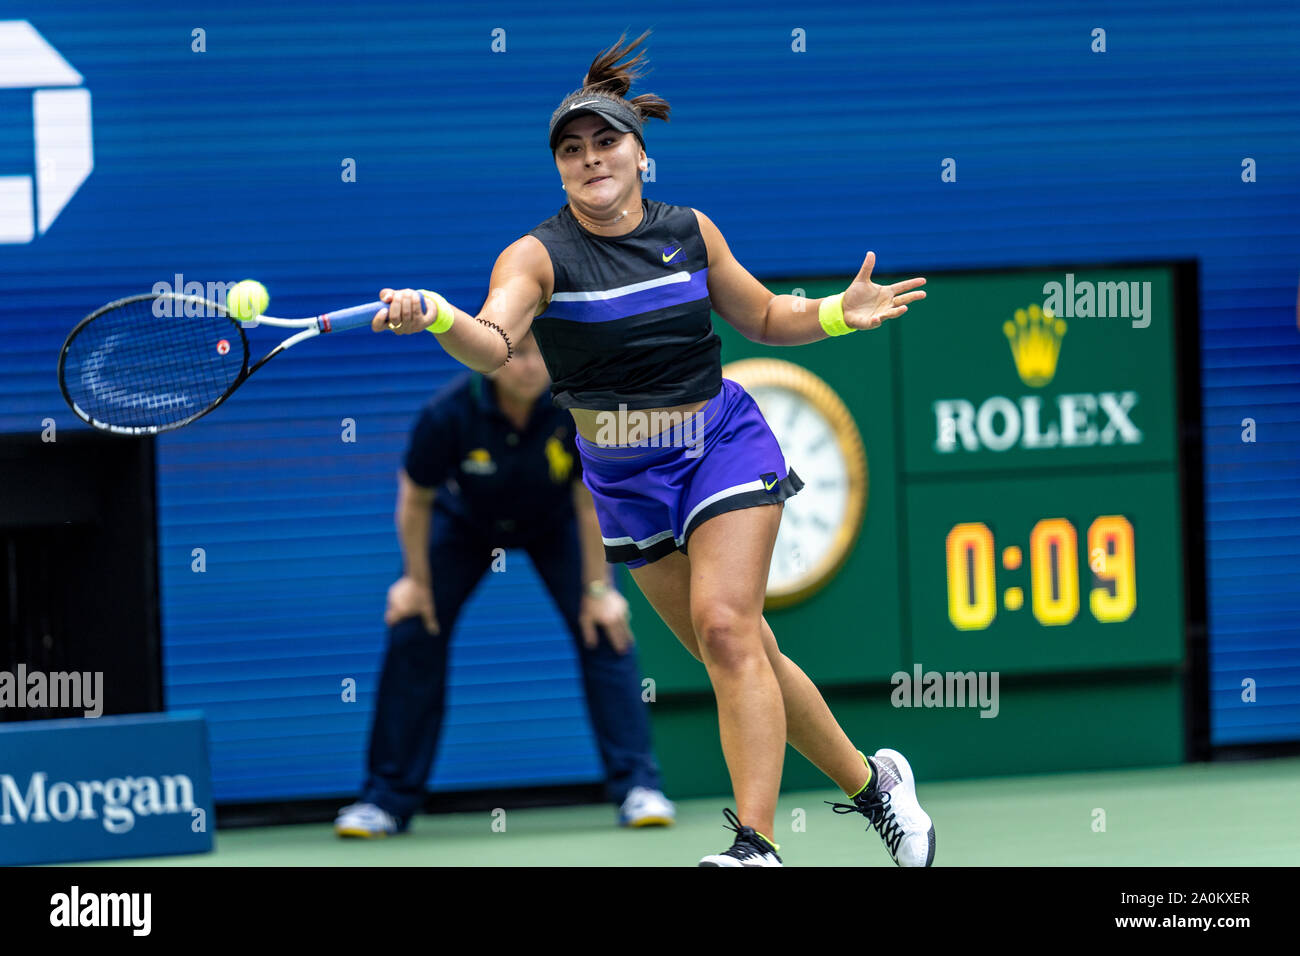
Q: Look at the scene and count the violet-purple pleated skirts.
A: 1